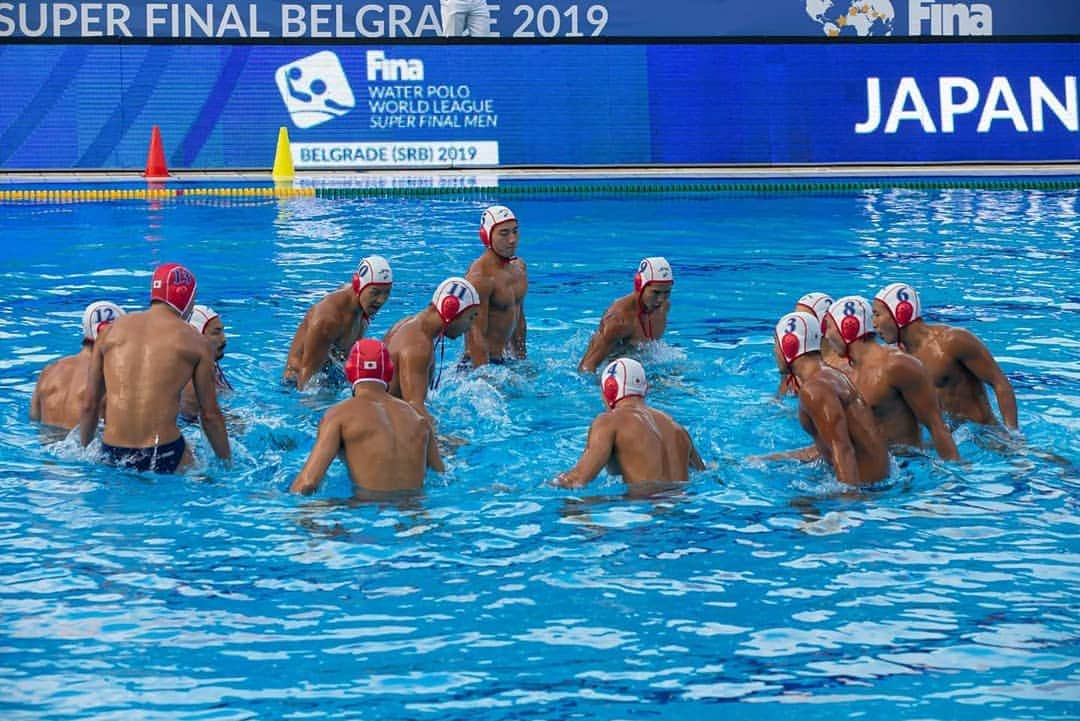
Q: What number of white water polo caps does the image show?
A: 11